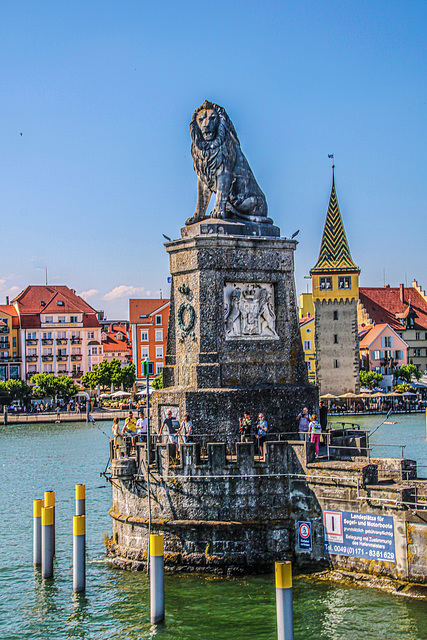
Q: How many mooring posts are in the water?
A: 7